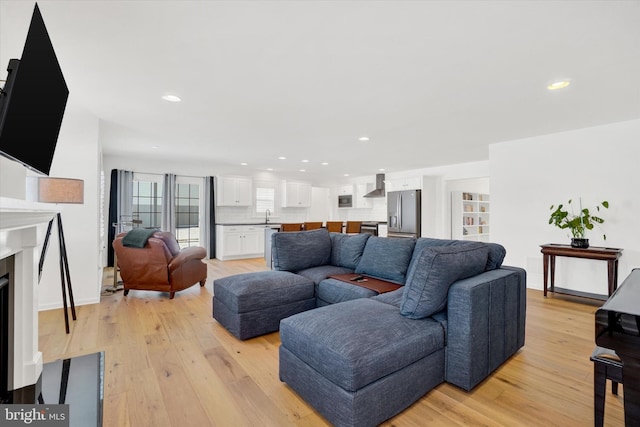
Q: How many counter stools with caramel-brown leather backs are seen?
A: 4